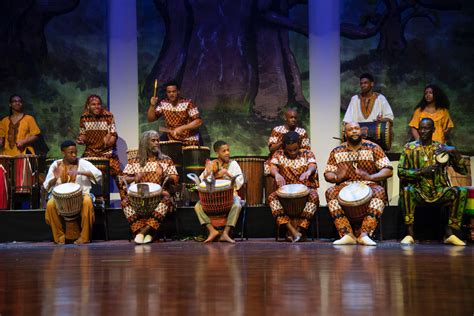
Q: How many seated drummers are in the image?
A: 6